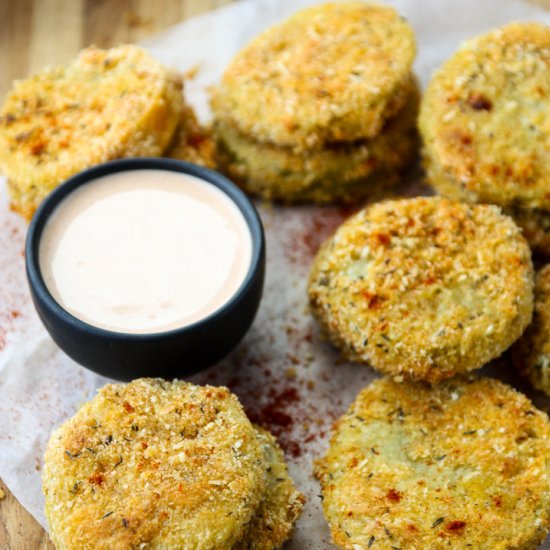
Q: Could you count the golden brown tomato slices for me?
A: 11